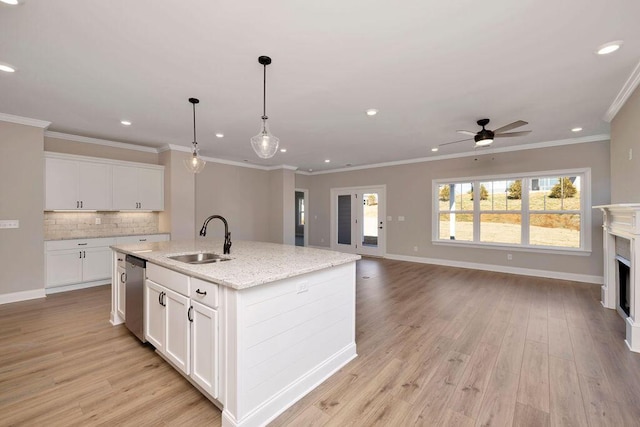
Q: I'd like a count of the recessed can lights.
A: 10